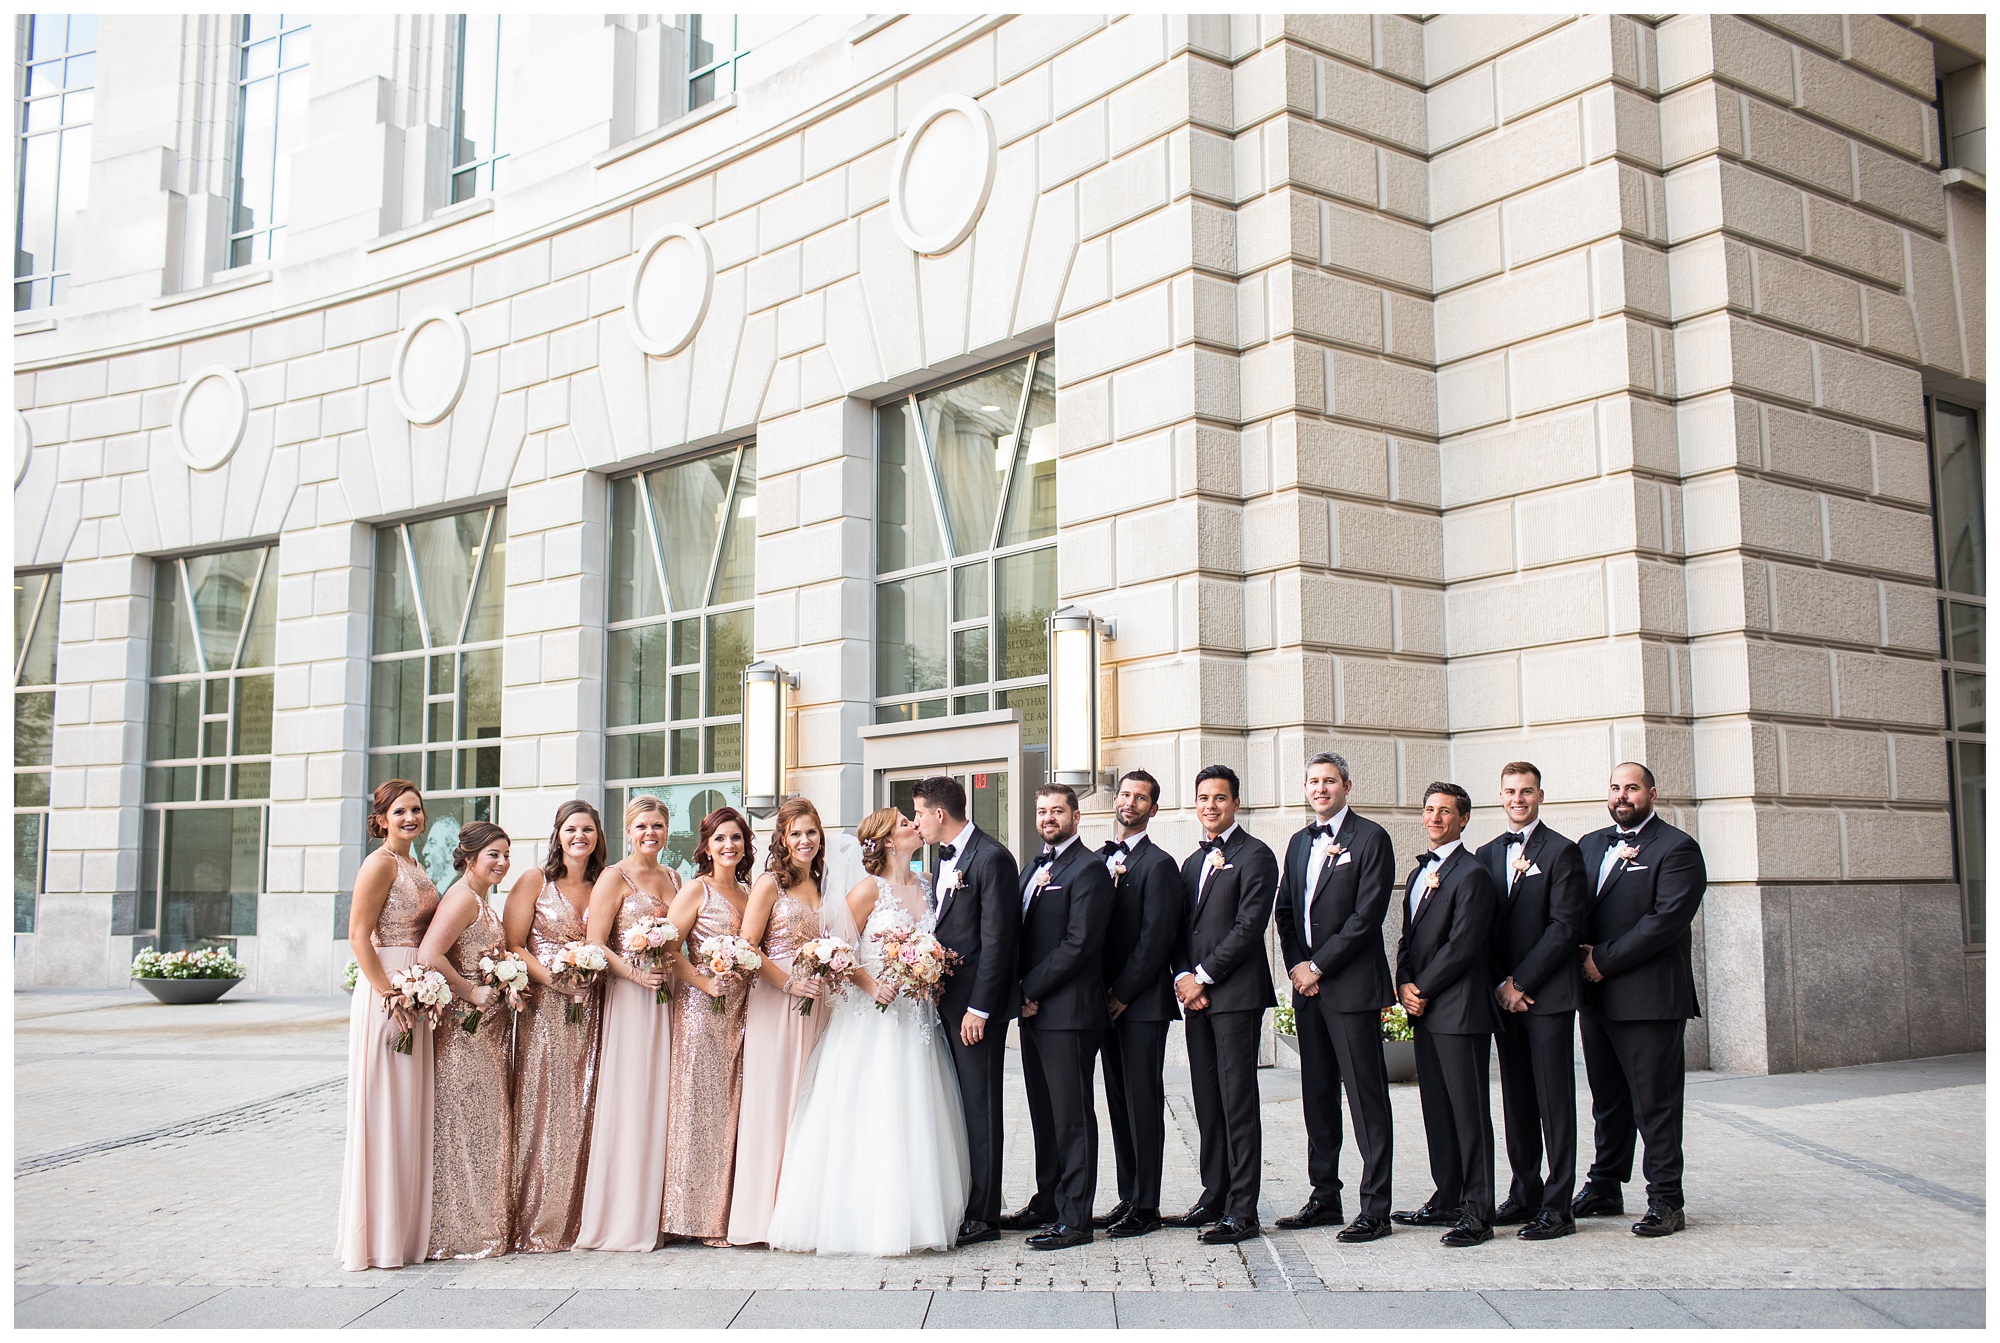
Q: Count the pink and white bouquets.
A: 7